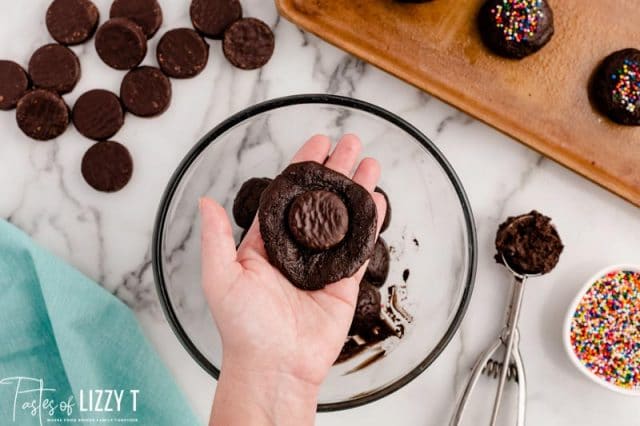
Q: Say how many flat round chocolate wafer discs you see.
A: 13